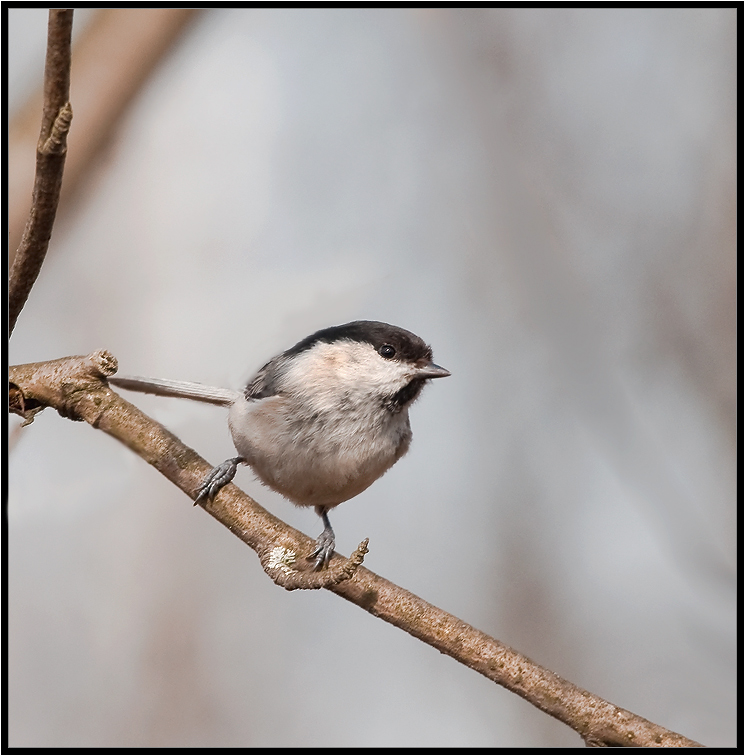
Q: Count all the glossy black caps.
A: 1